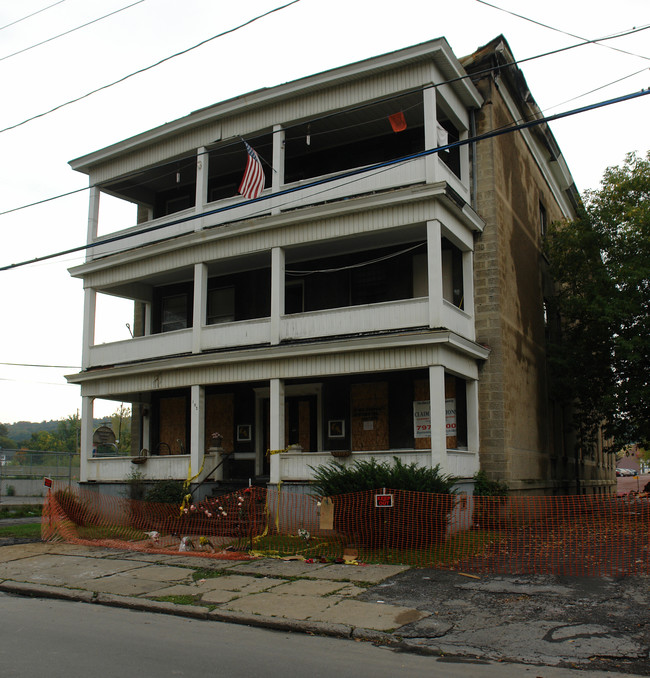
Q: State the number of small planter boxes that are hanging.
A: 2